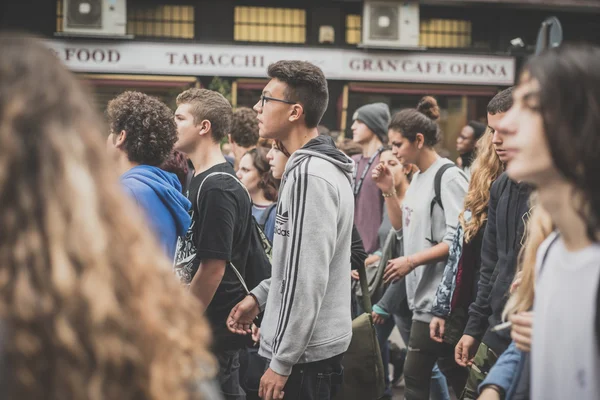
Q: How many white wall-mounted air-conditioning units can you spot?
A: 2